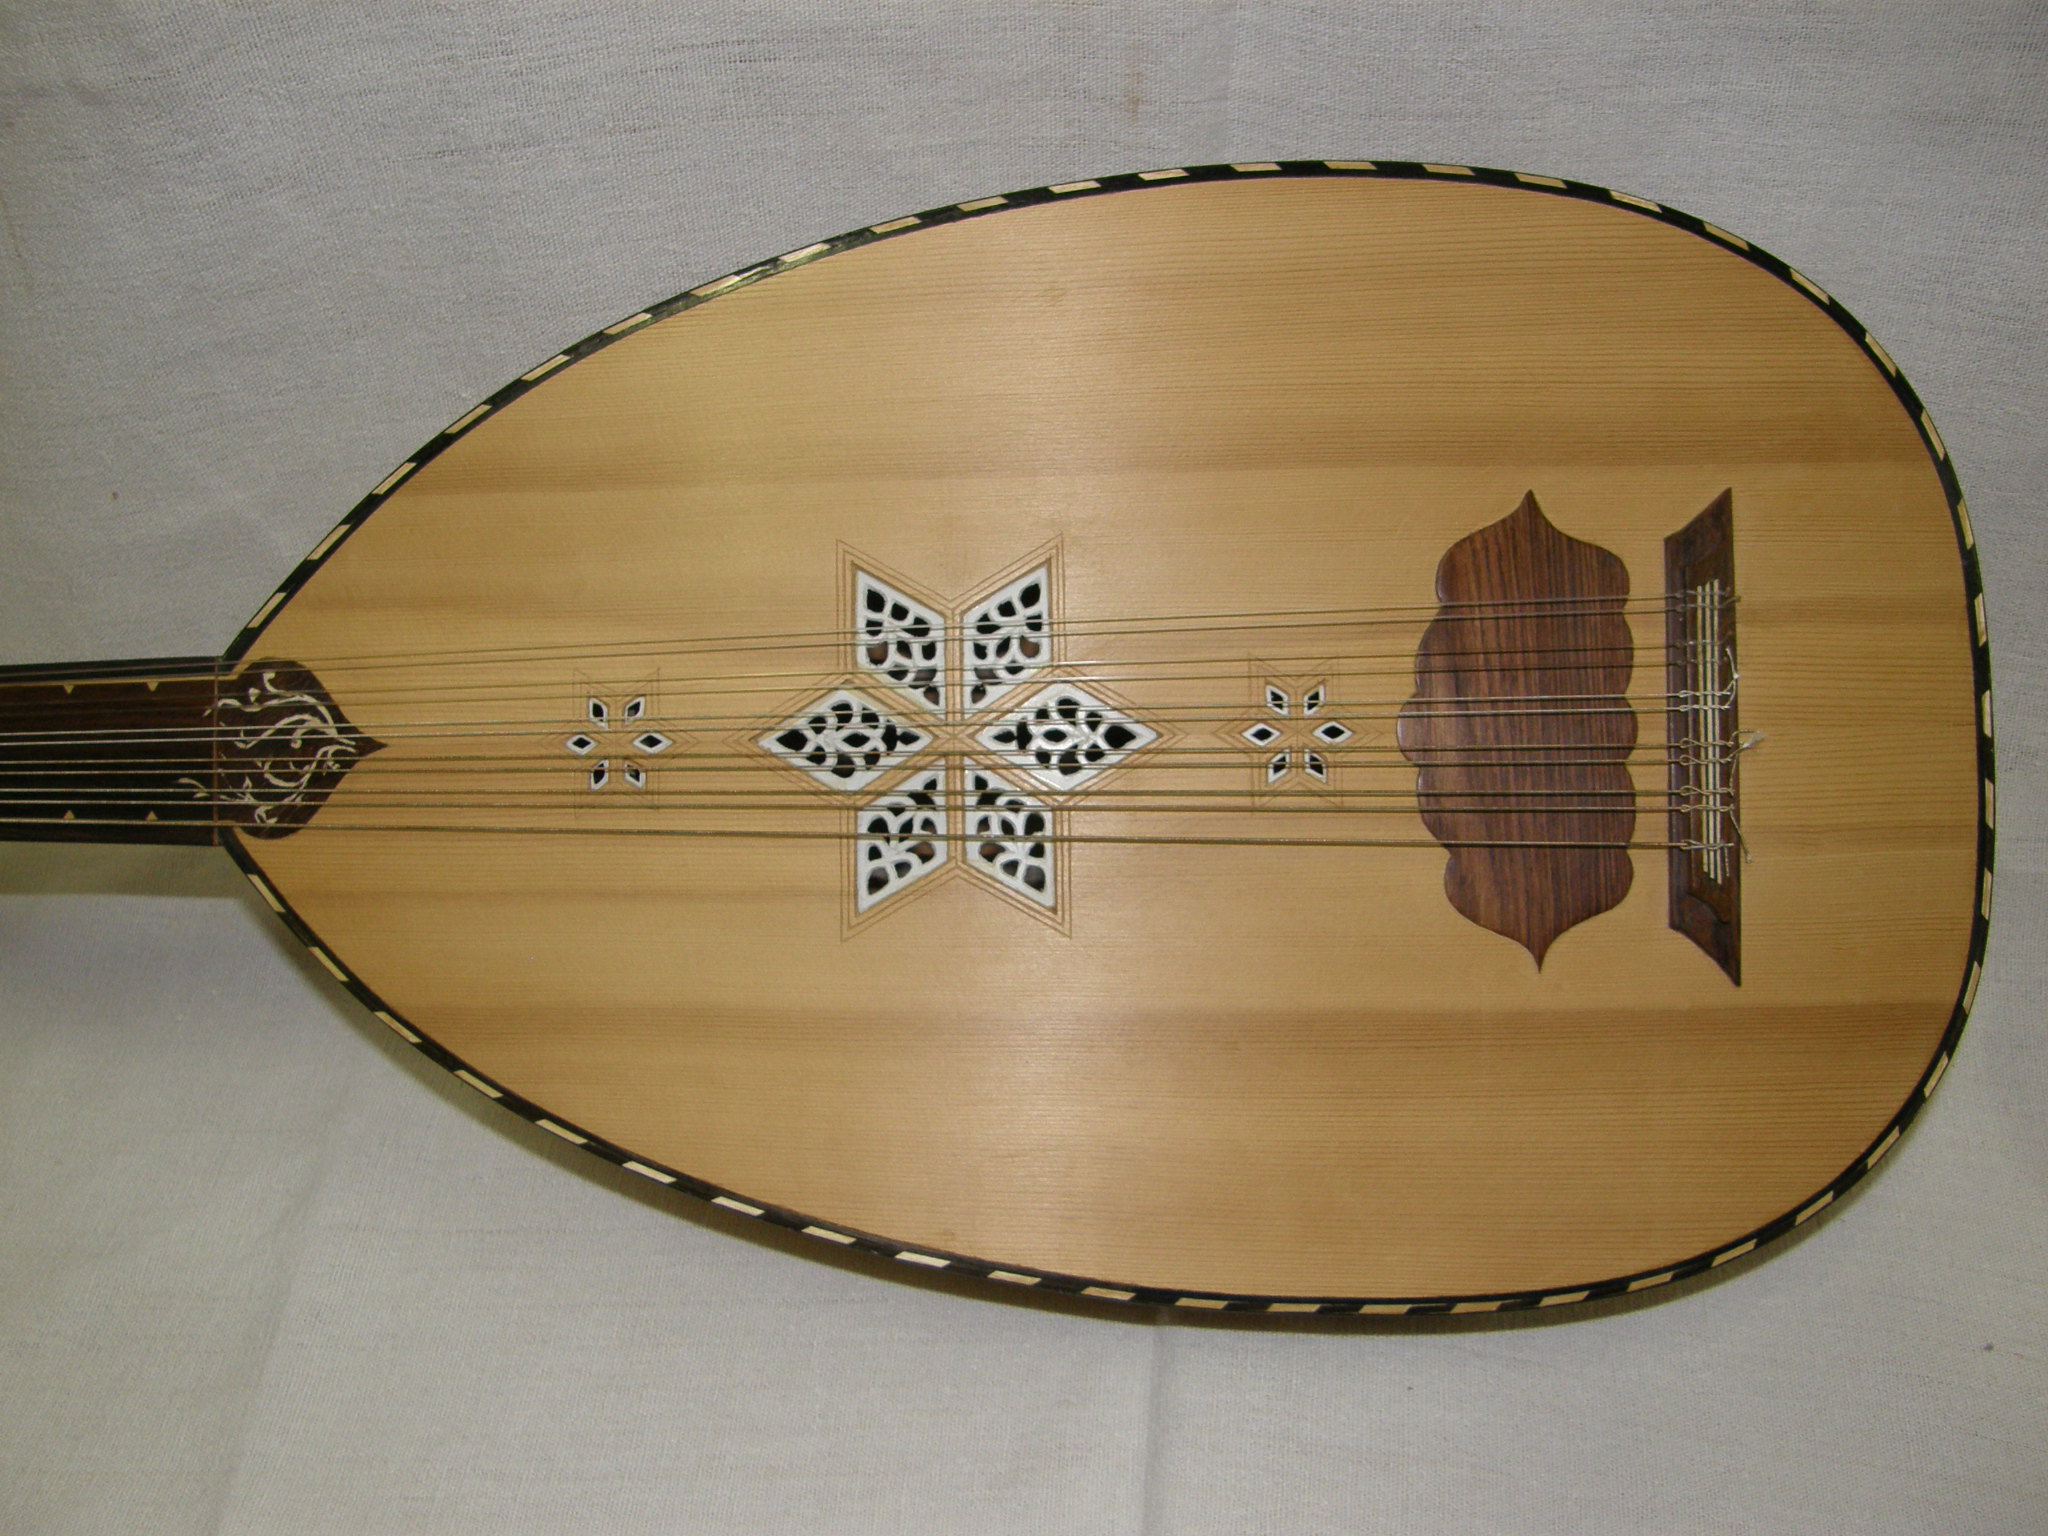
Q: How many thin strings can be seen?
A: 11